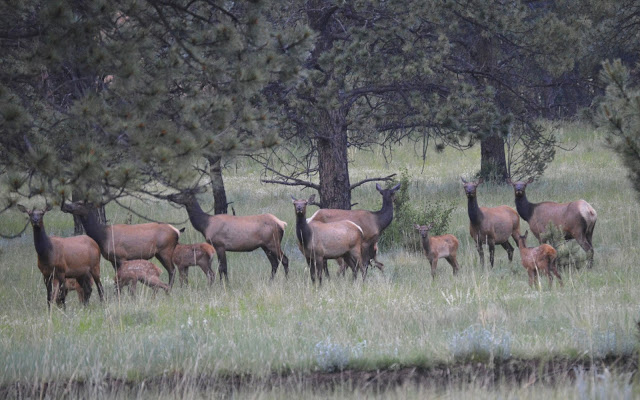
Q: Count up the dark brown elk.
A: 7